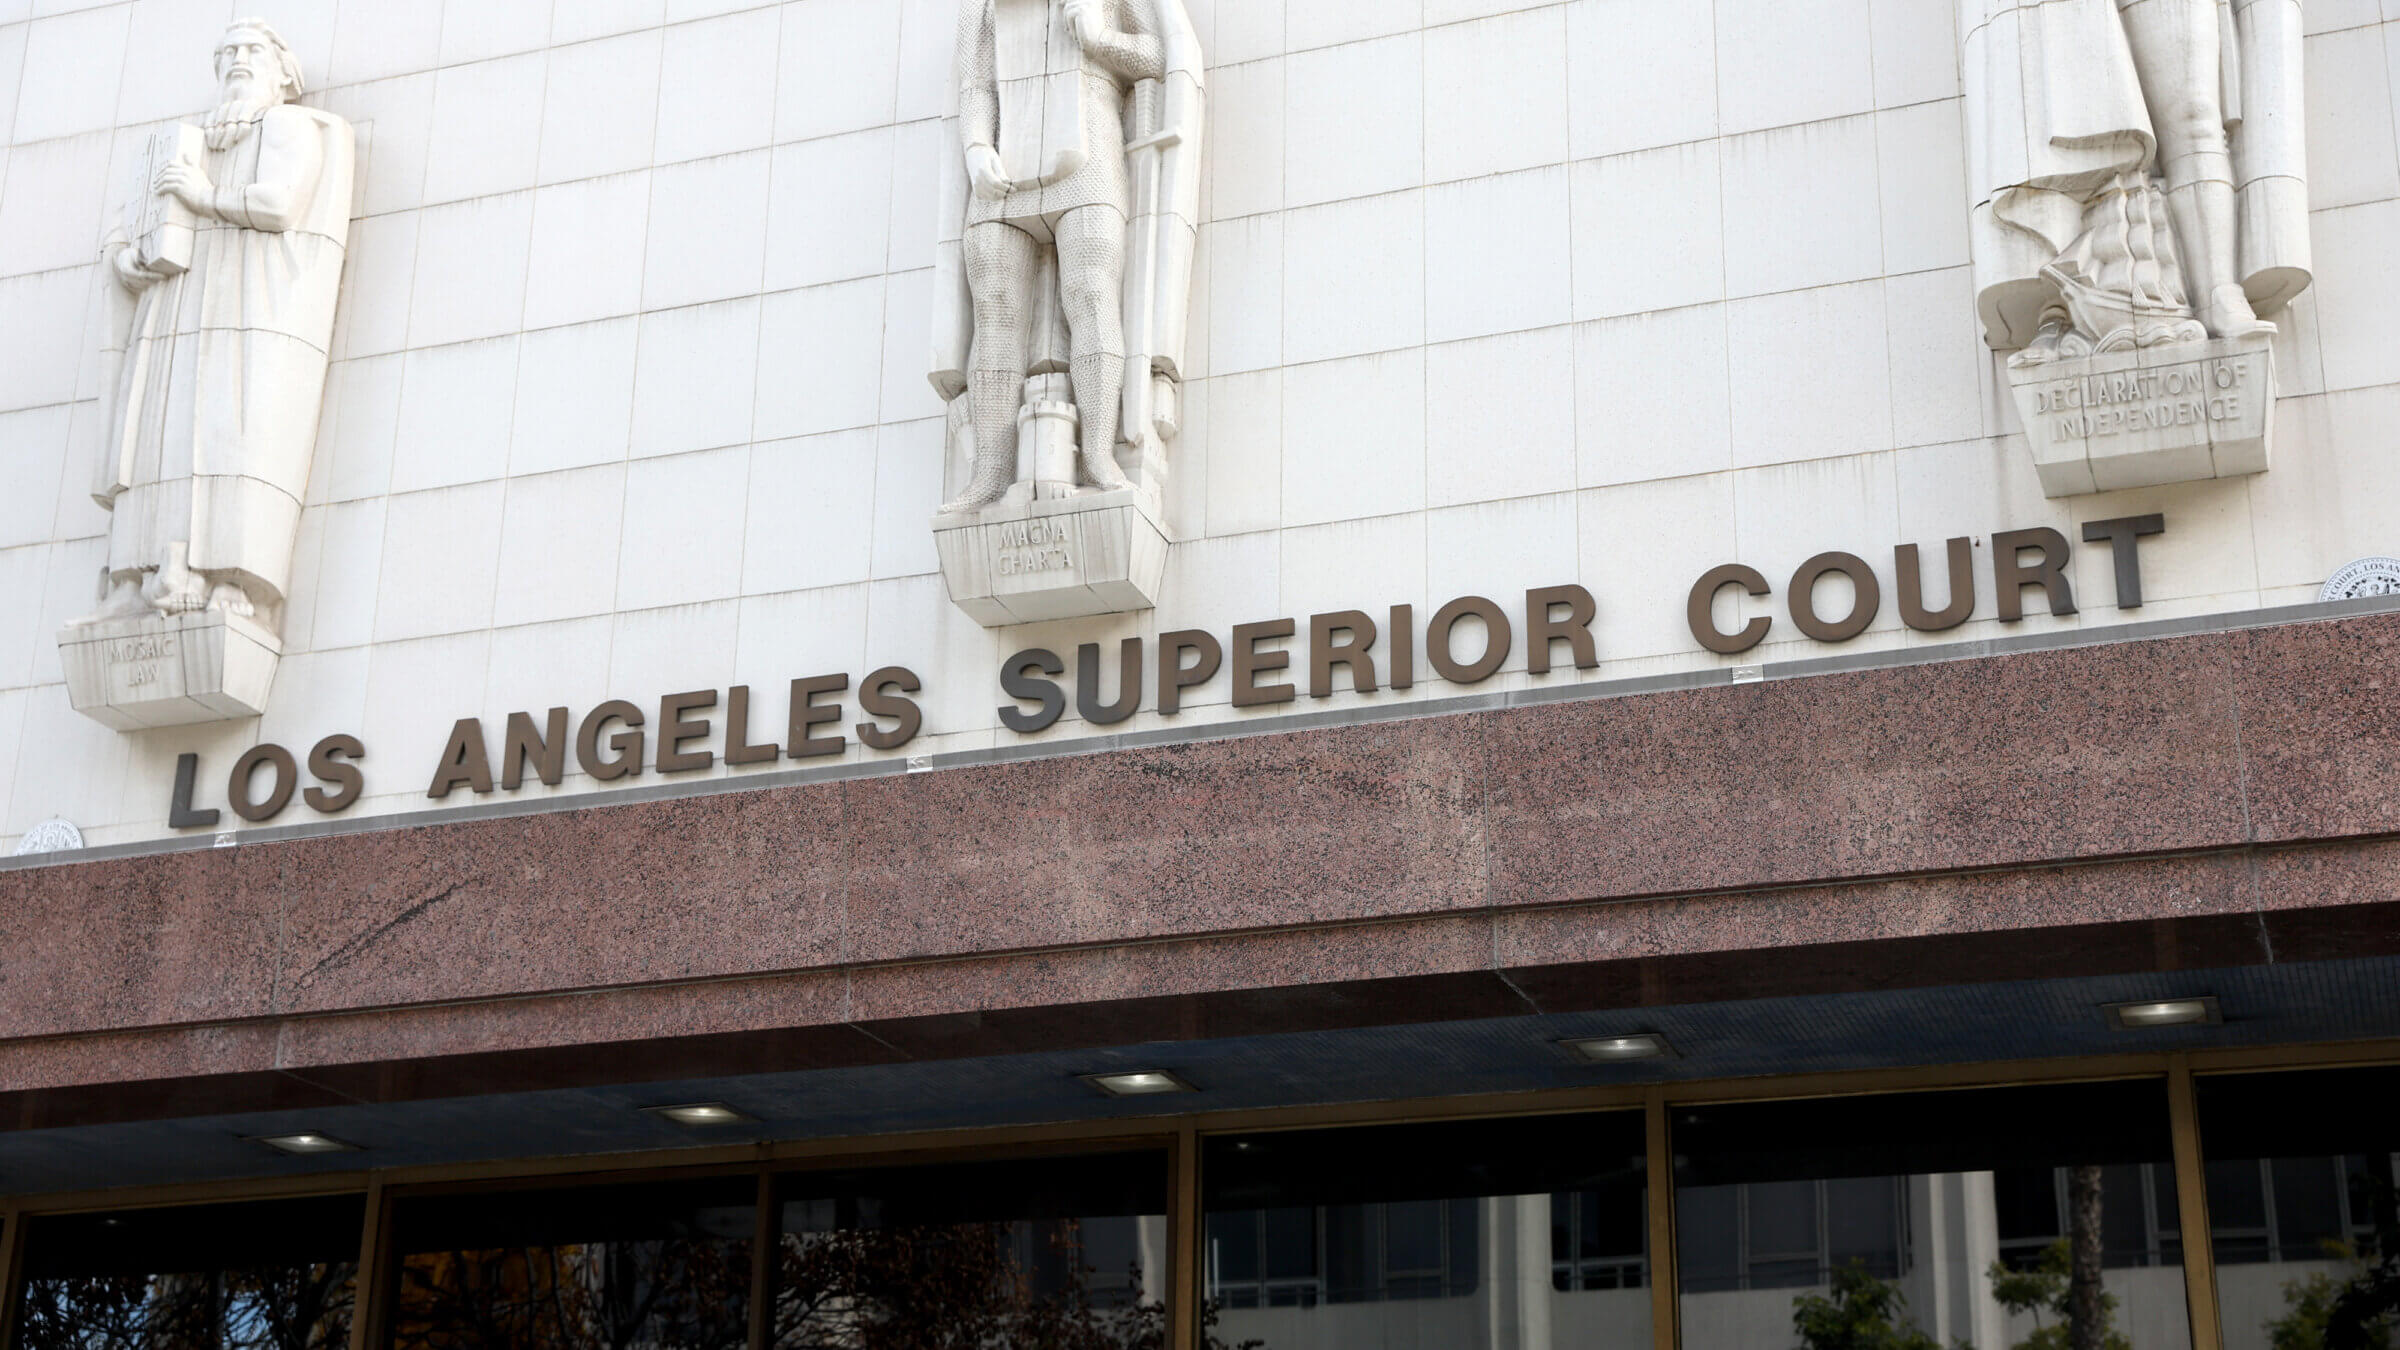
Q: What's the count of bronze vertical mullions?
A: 6